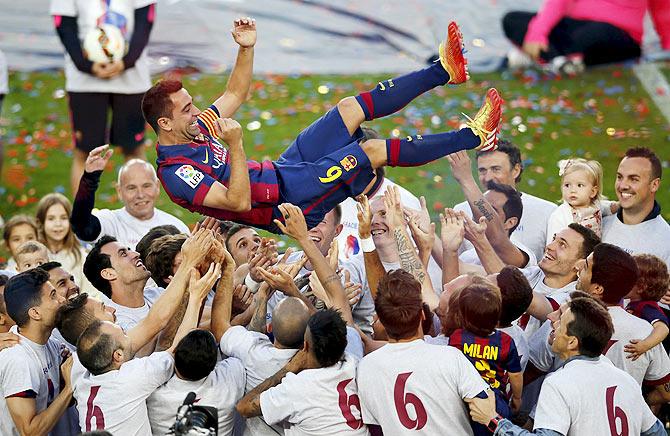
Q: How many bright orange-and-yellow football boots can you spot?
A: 2